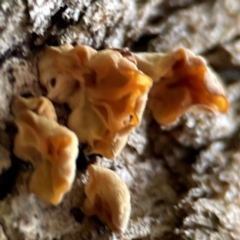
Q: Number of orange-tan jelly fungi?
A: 4